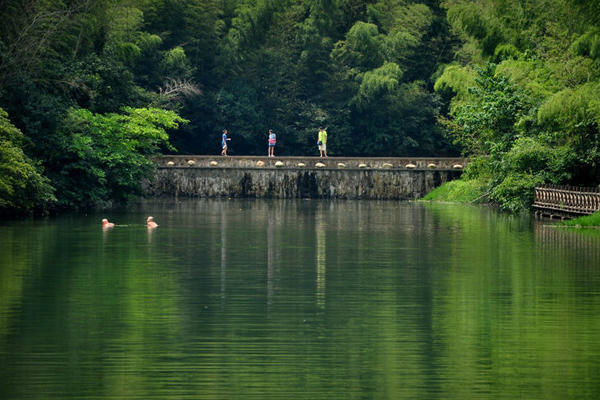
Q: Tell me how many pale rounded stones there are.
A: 13